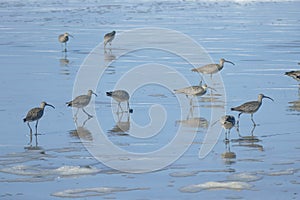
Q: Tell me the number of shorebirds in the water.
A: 10